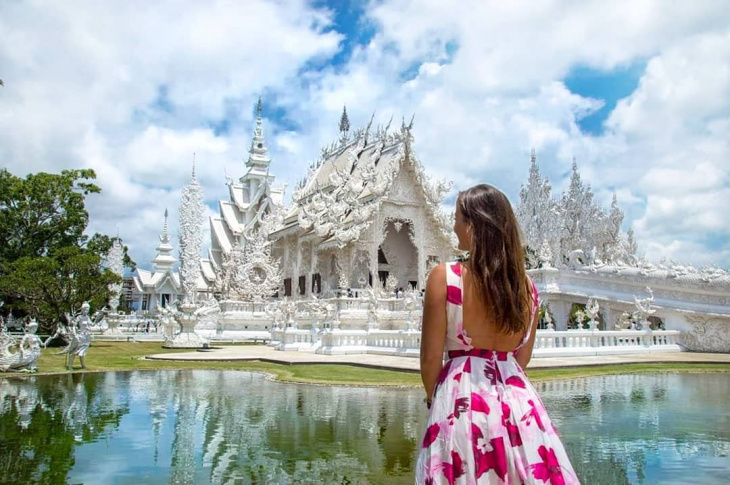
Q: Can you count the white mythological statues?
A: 2